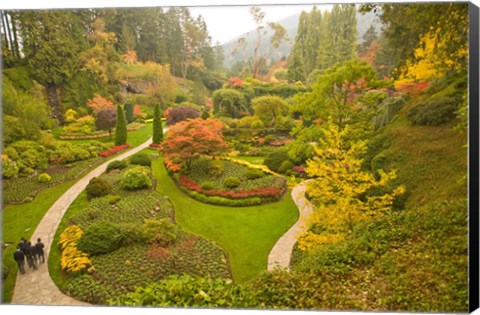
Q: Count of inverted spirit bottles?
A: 0